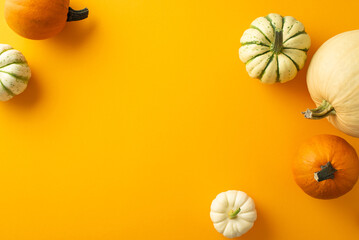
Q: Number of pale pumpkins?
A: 4